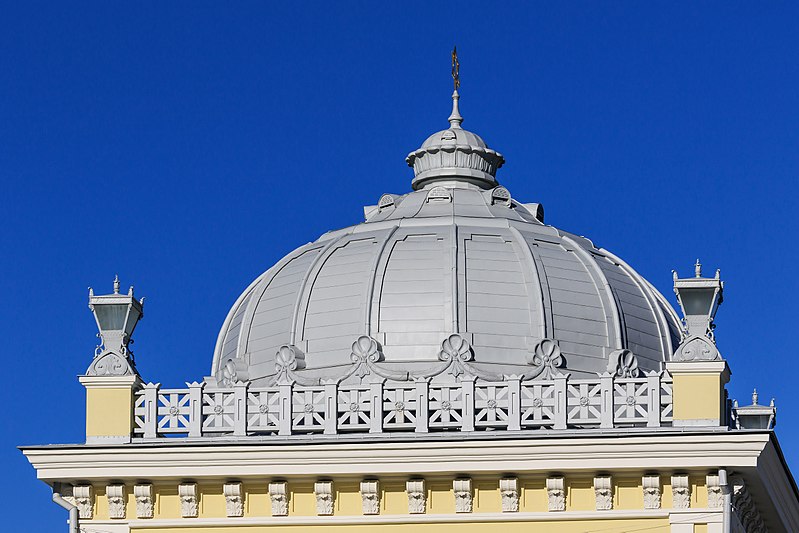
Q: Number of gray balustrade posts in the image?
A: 12